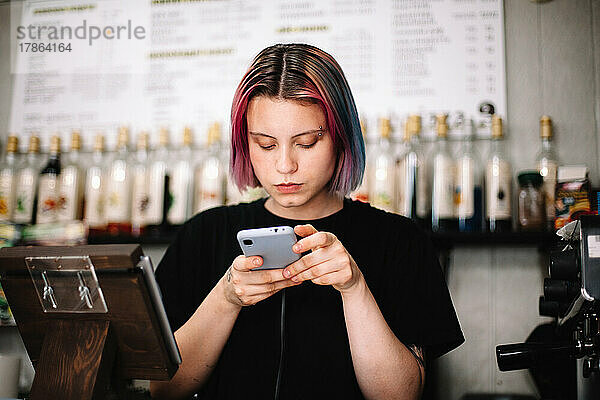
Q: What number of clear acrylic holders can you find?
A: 1